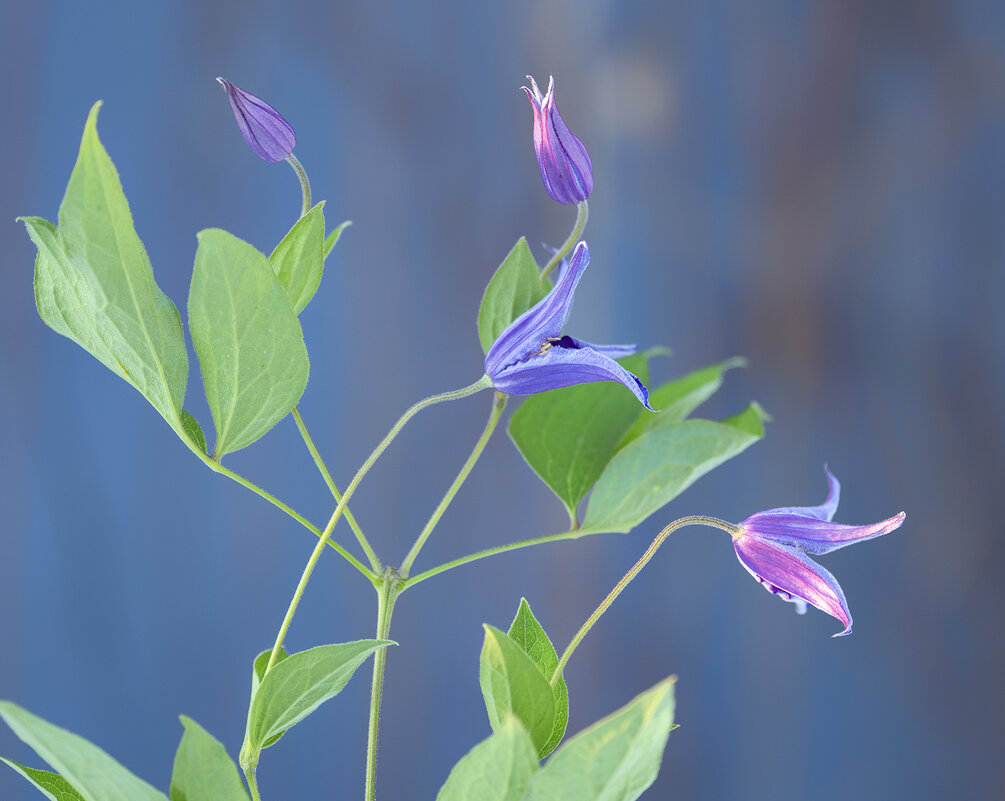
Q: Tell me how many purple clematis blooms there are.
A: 4